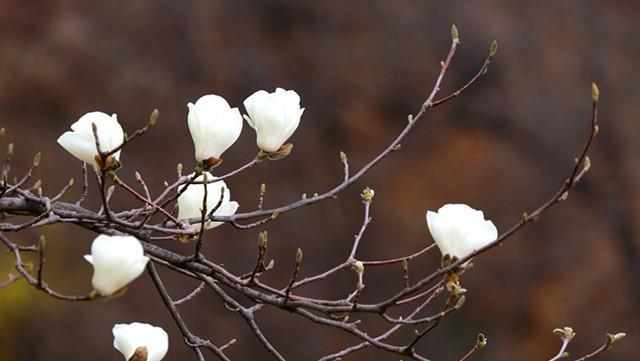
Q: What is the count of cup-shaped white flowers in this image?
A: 7